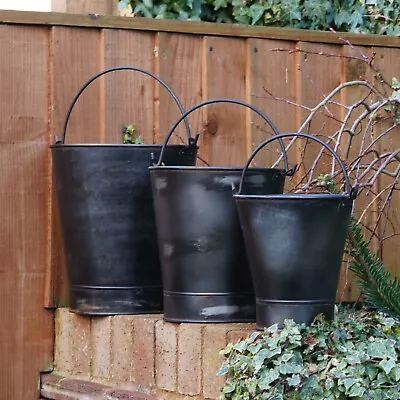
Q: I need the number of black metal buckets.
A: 3